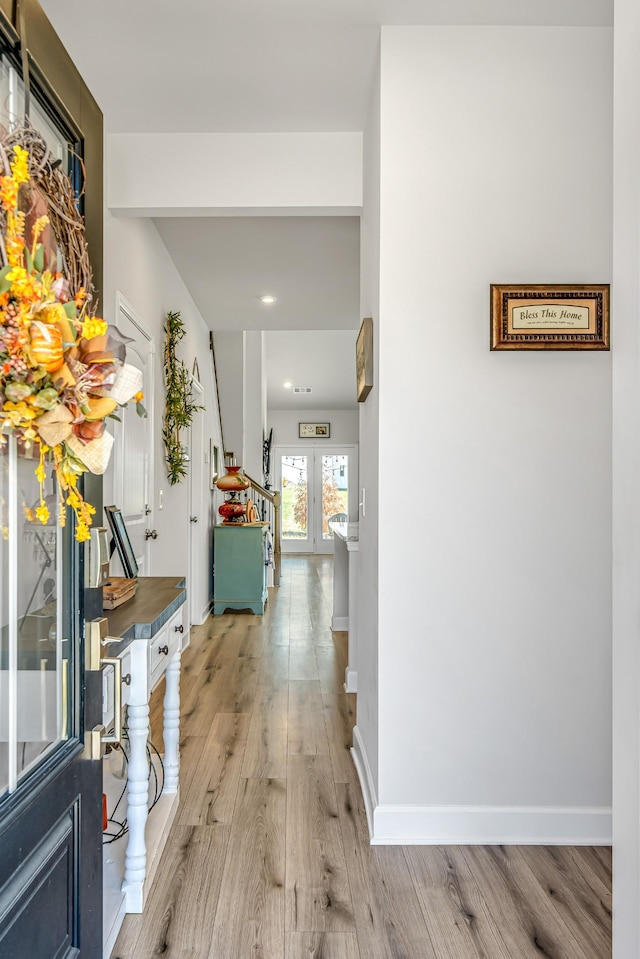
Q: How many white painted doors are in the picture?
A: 4